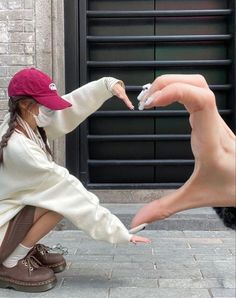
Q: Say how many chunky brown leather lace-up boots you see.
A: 2